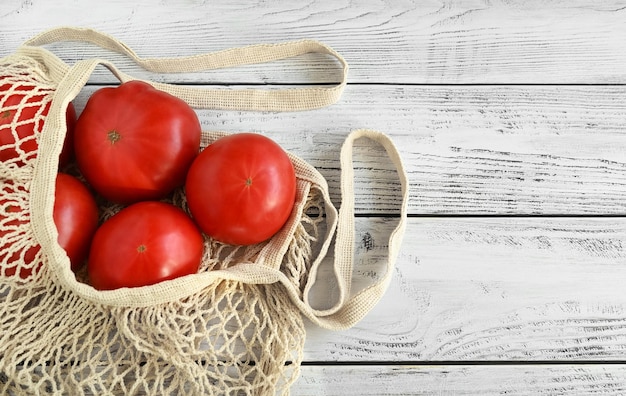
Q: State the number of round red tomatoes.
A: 5